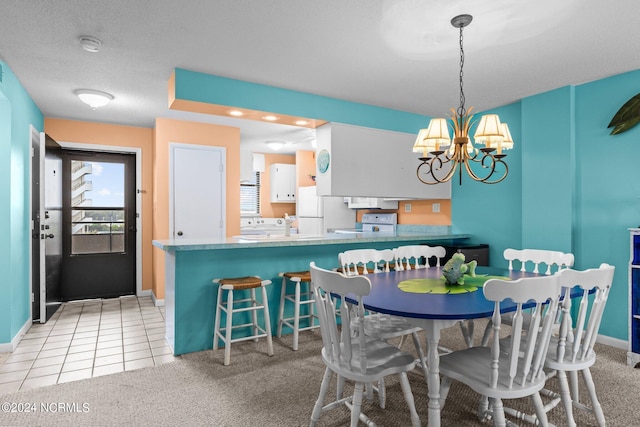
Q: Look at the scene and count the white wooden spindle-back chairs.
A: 6